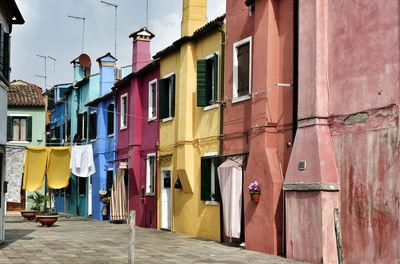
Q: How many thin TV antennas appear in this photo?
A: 5